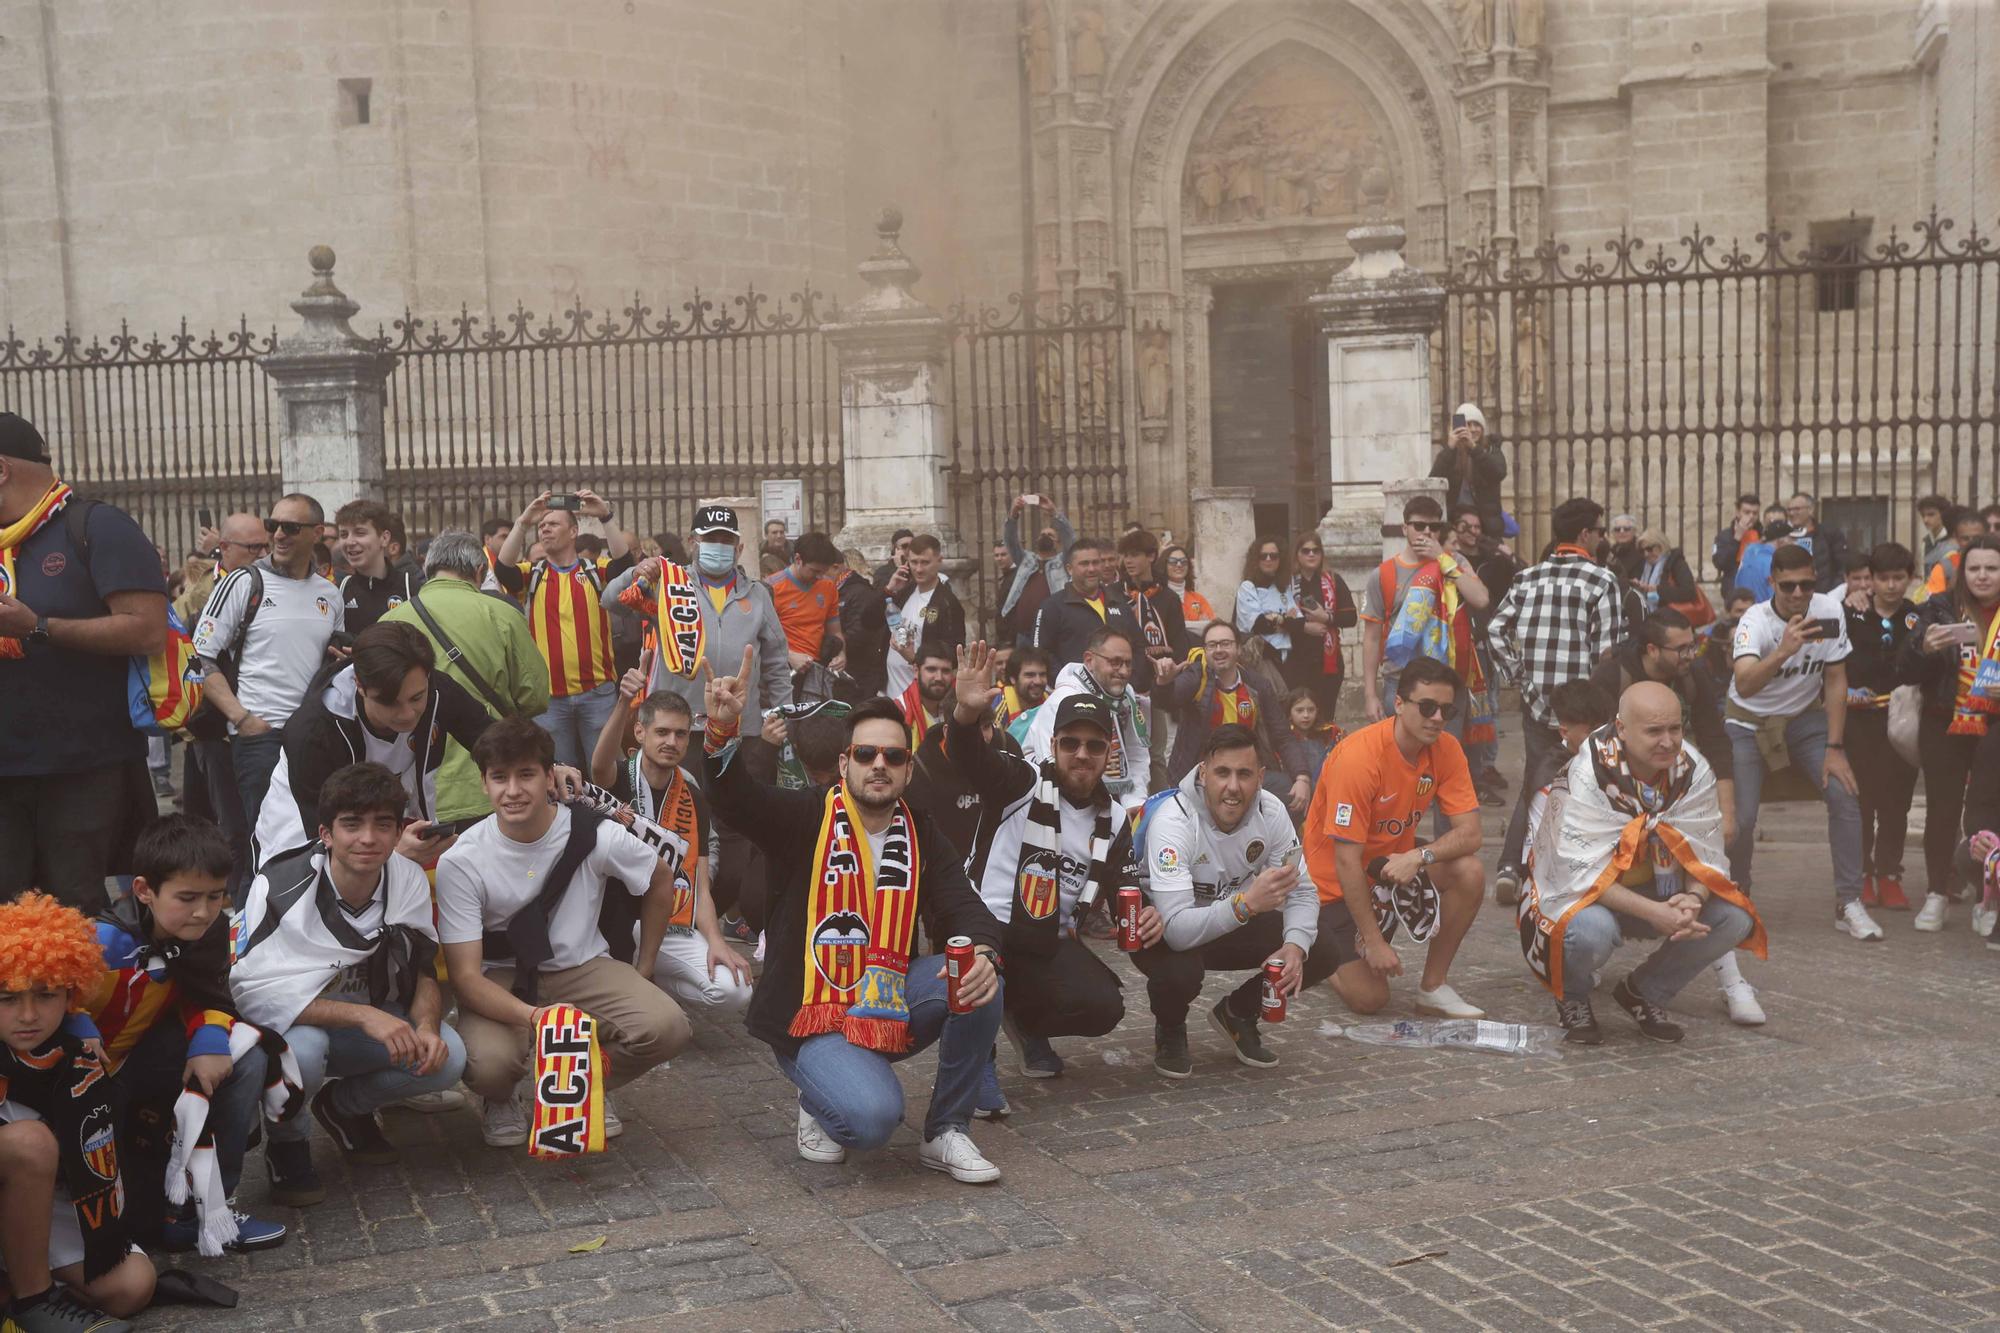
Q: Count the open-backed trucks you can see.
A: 0